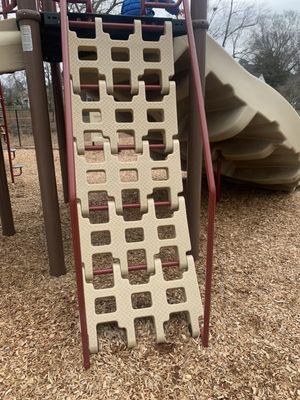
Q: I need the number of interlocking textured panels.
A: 5